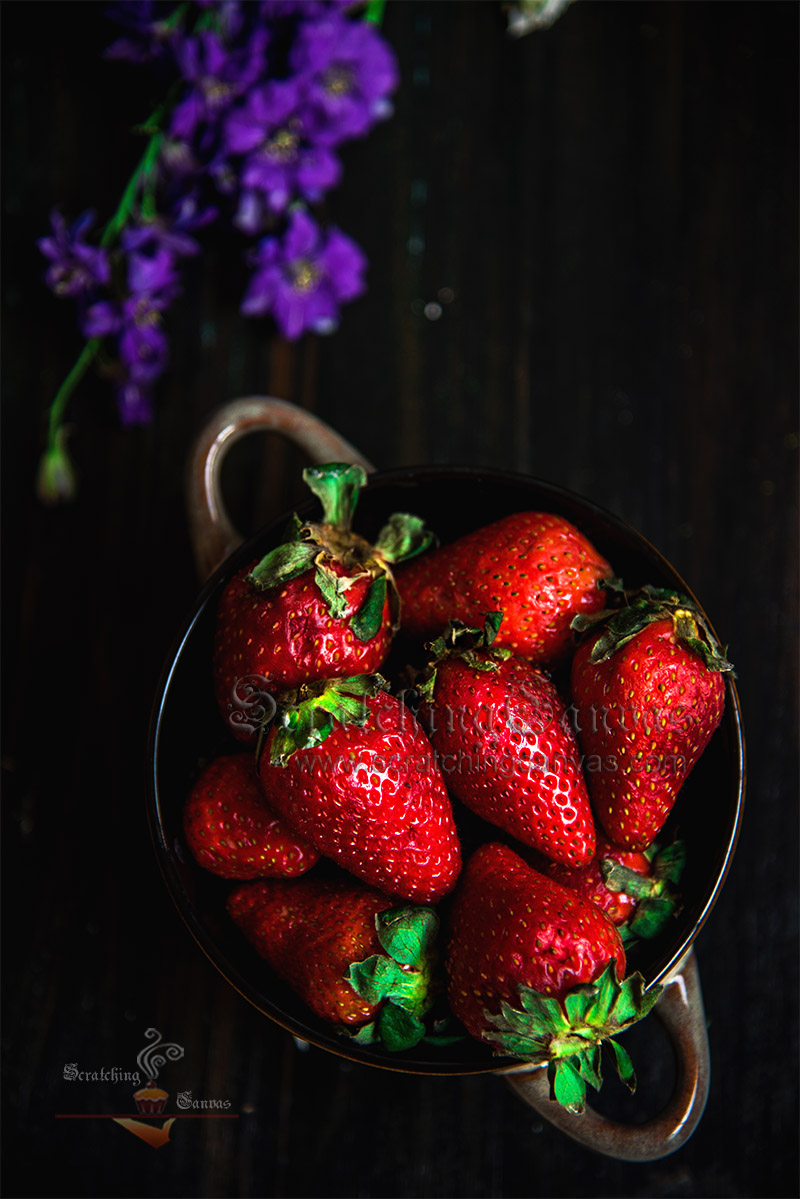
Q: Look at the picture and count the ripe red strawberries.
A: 9